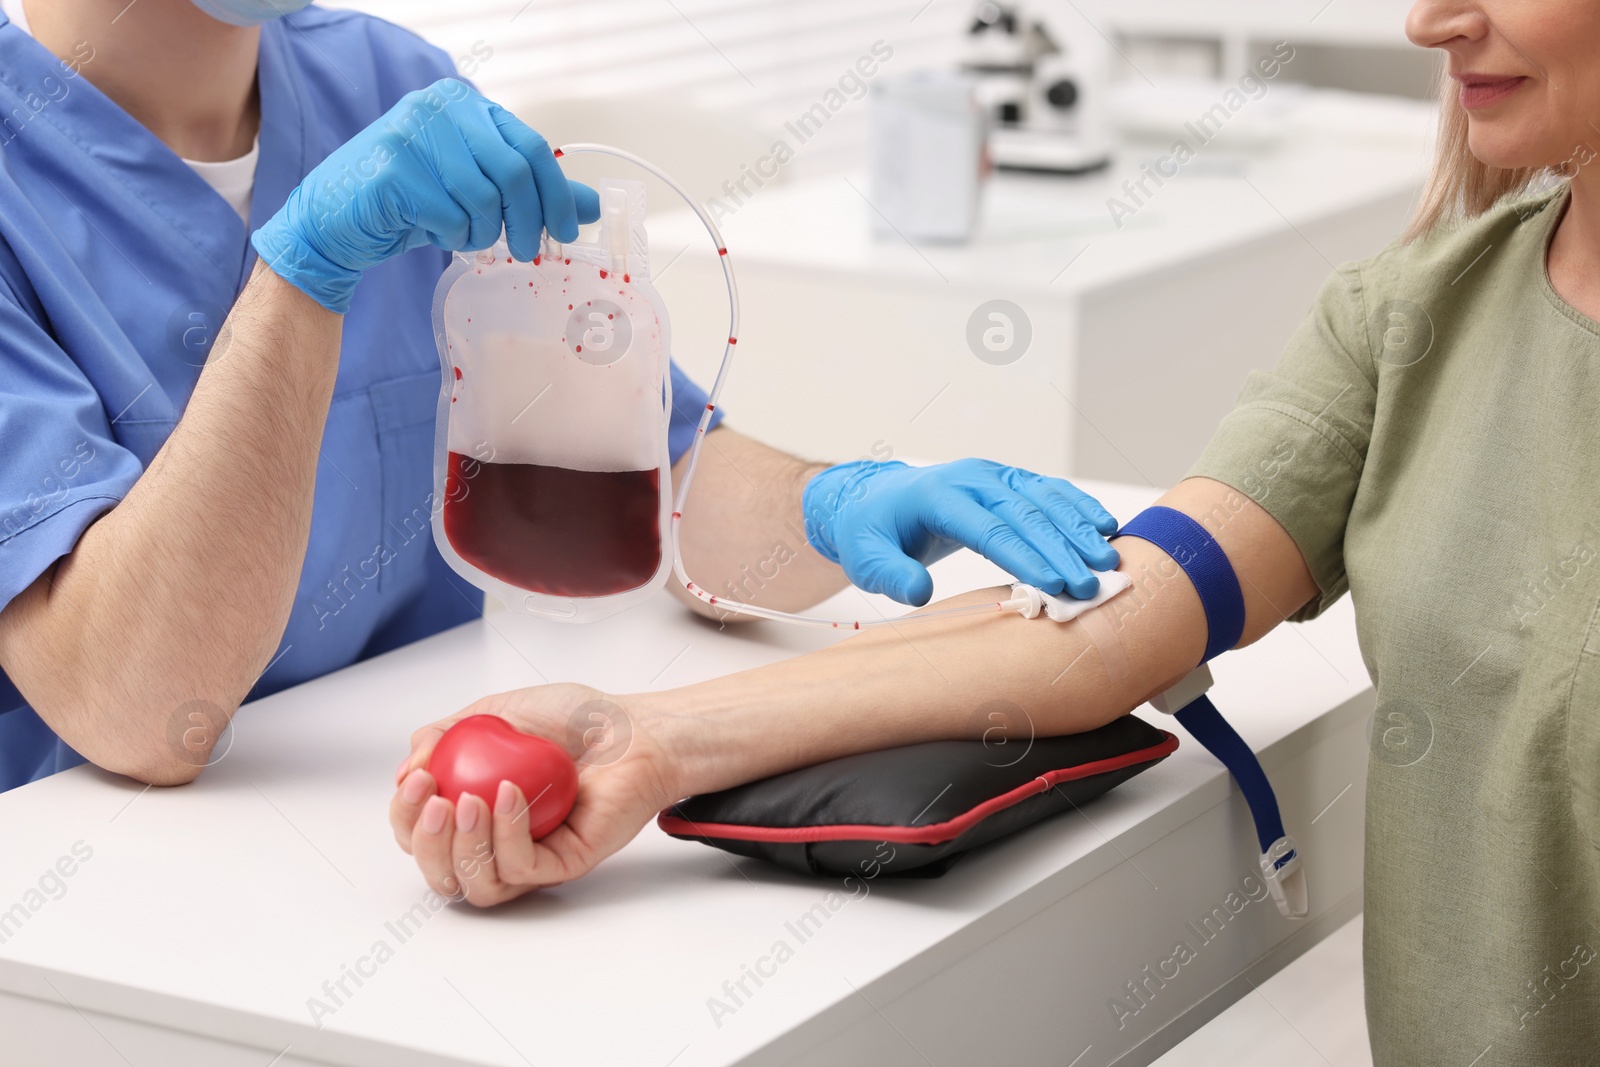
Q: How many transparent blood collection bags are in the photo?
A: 1